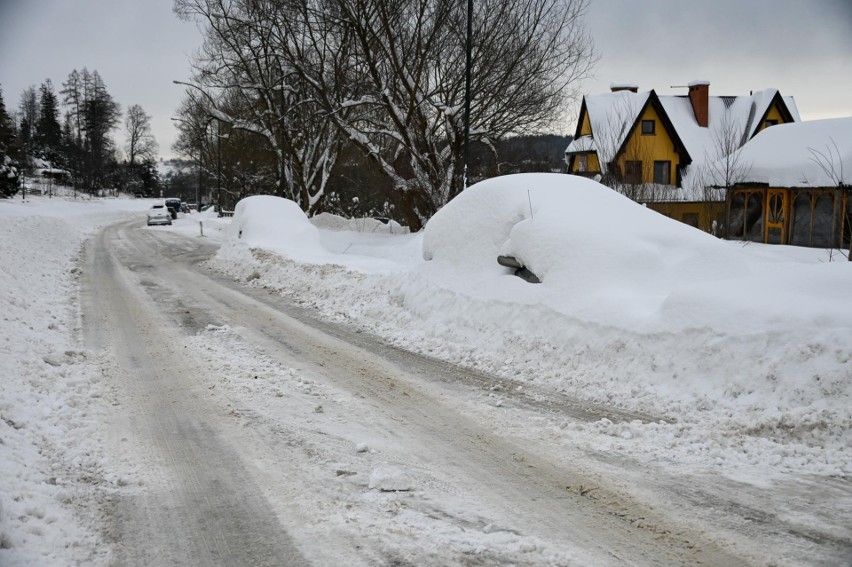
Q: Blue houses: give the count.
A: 0